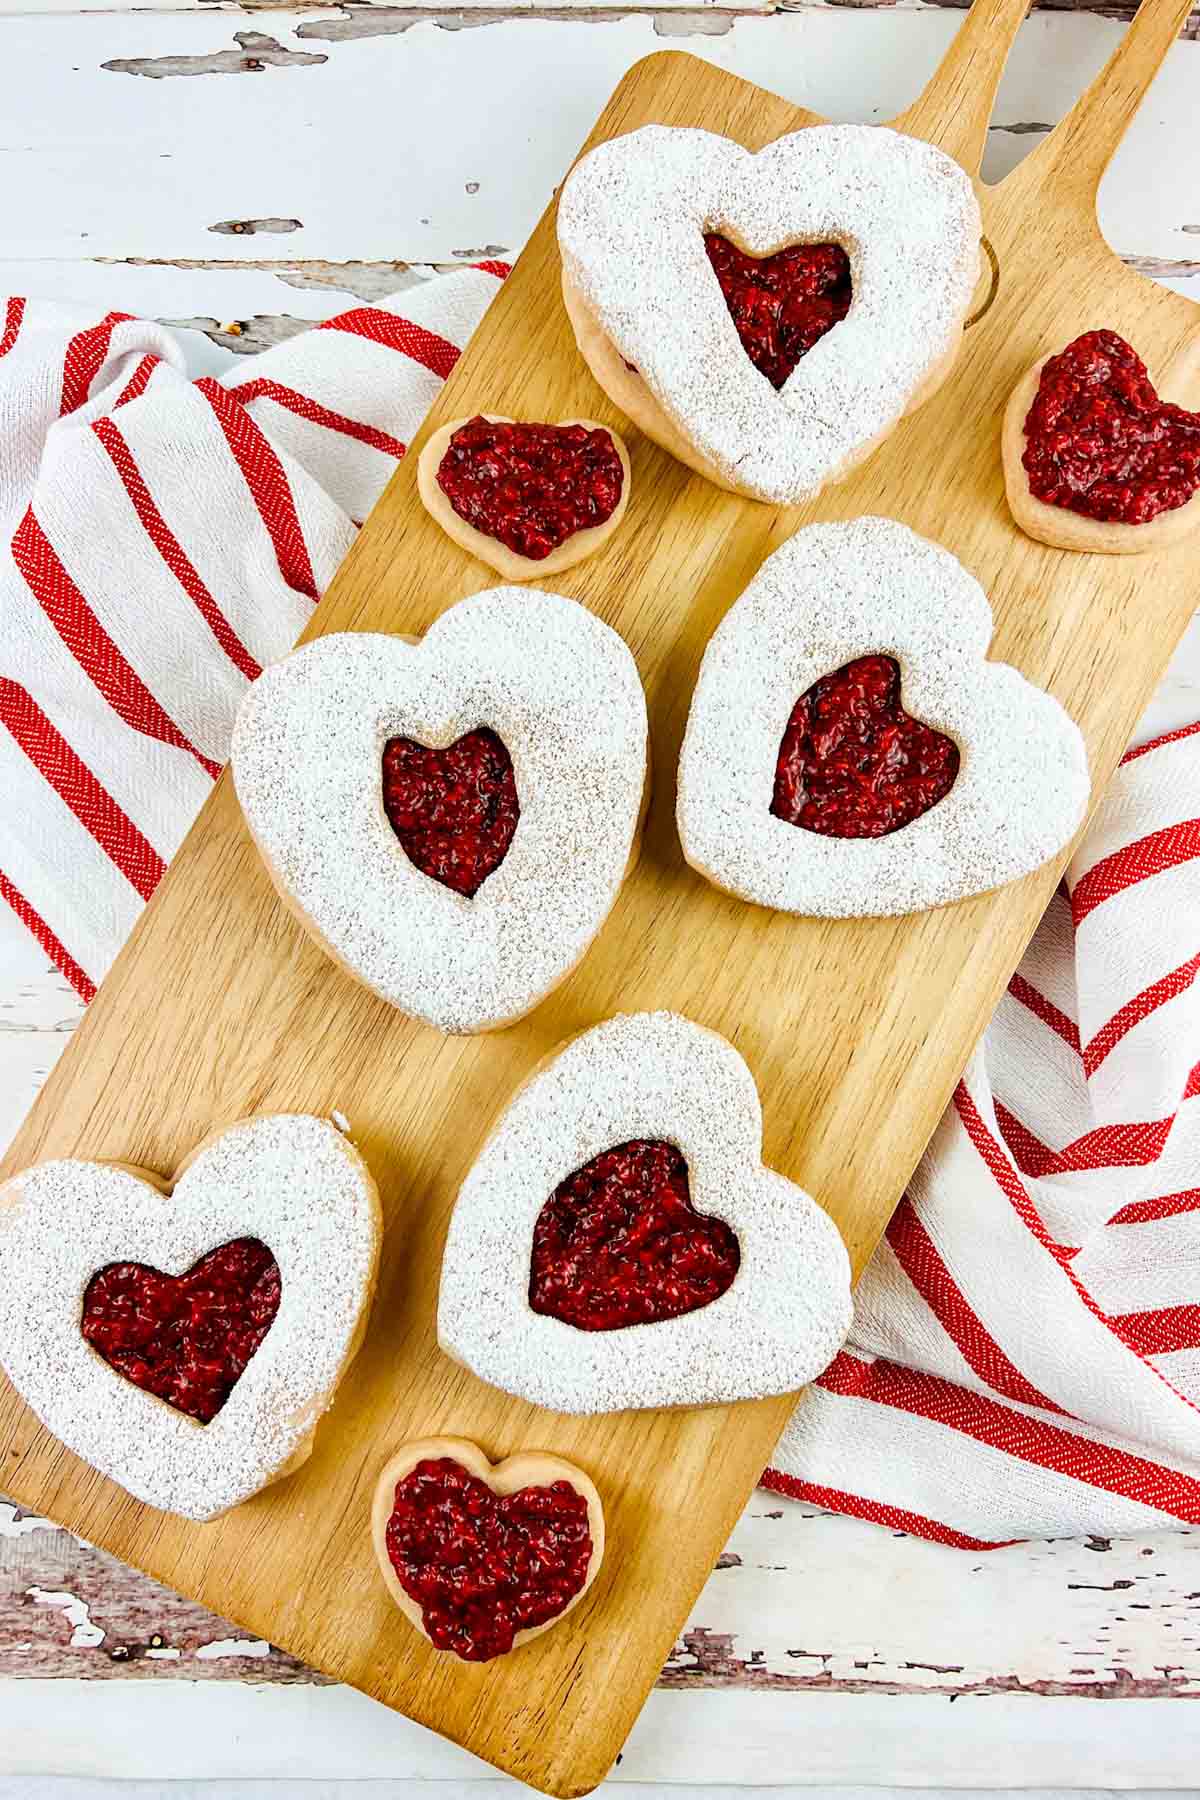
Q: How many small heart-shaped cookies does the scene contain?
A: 3